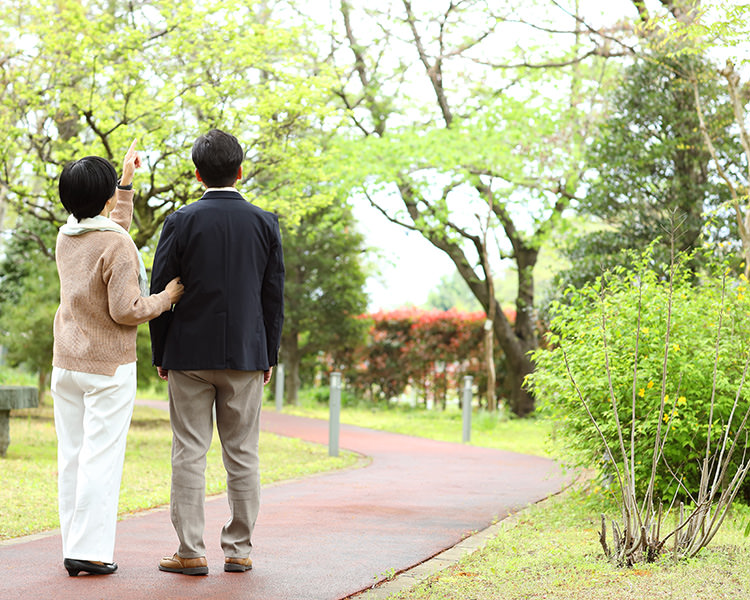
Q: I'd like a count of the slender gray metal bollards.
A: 3